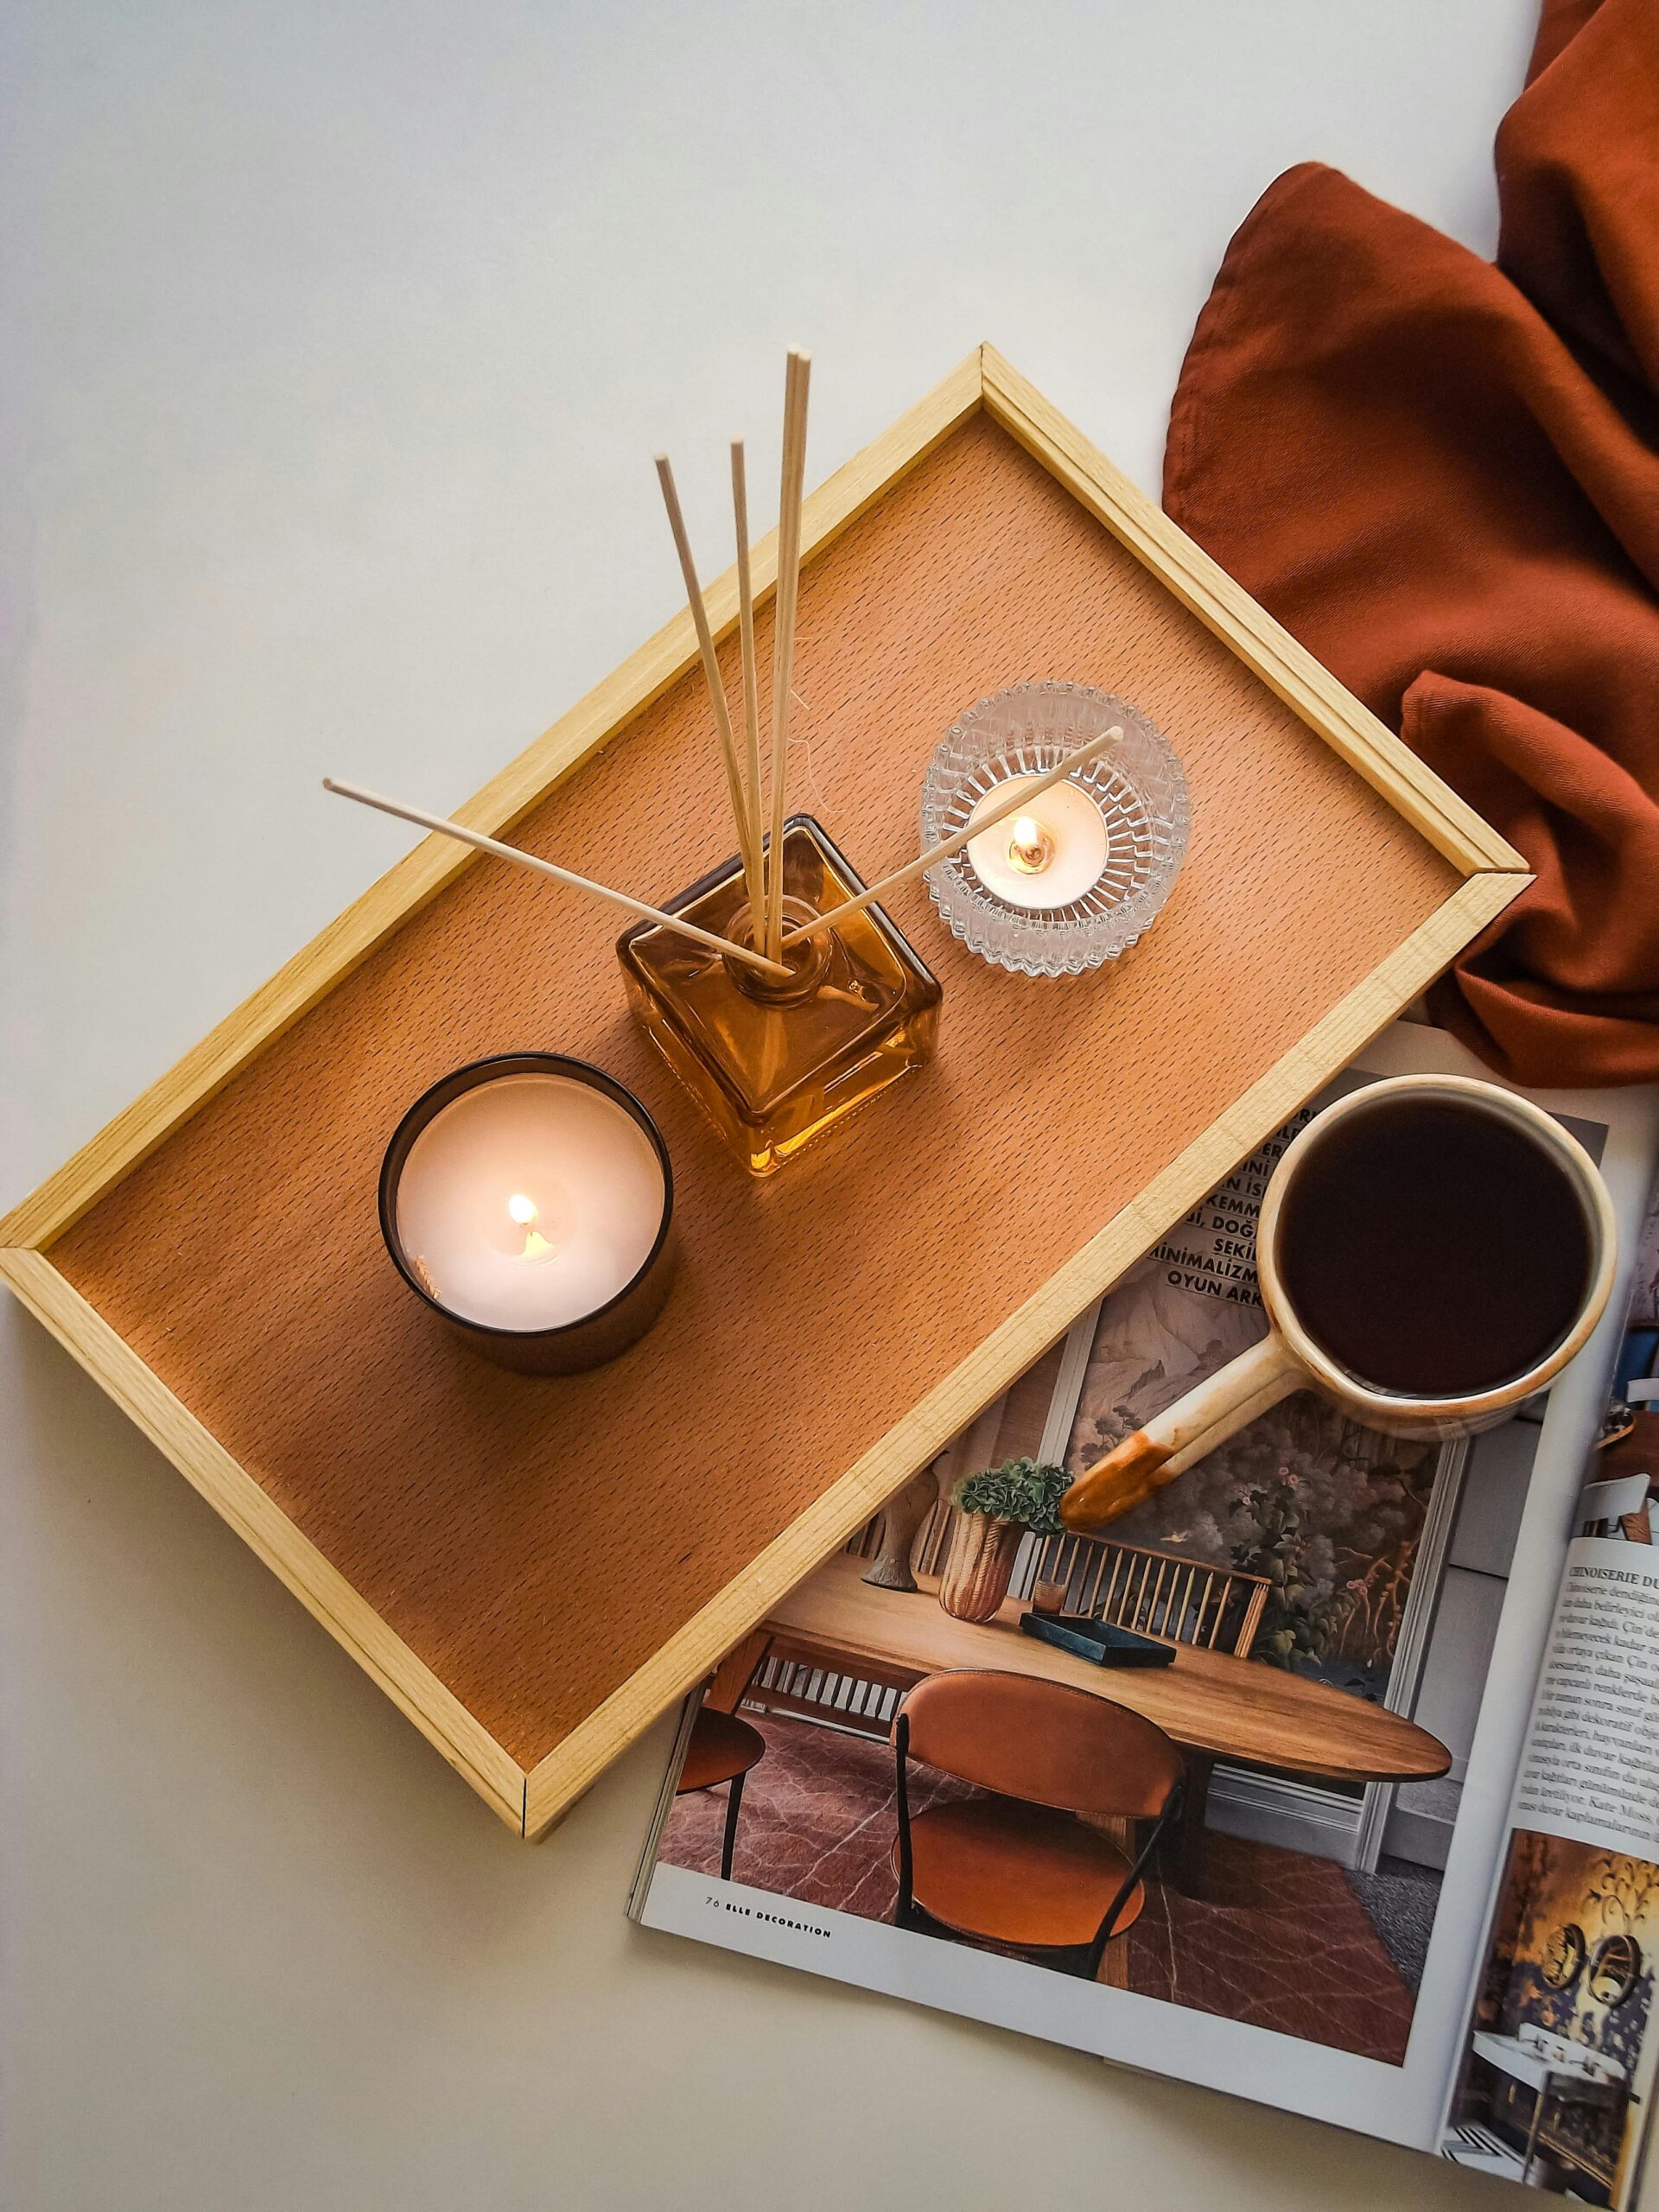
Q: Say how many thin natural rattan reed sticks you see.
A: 6